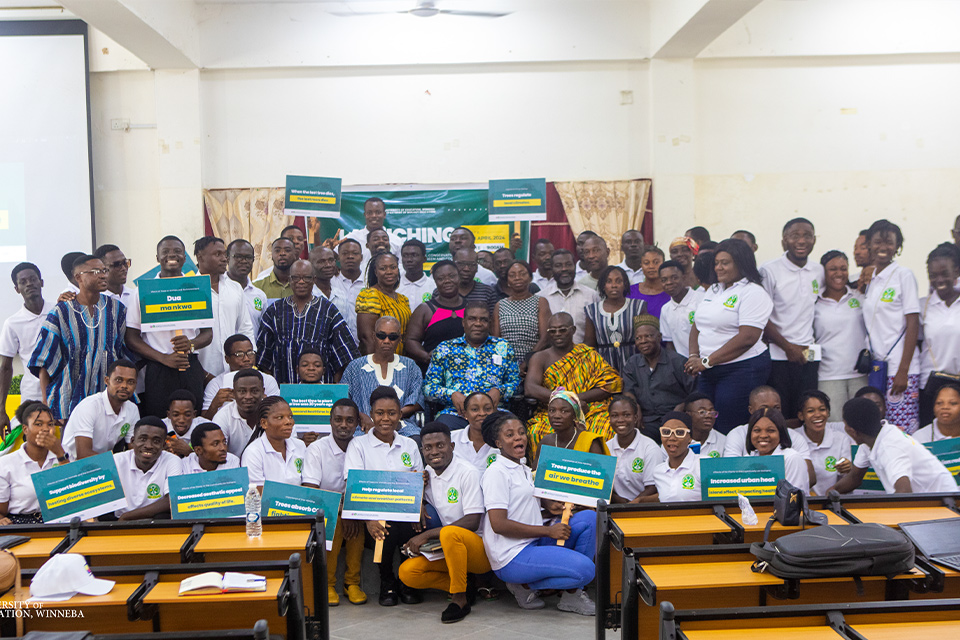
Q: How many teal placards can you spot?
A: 13